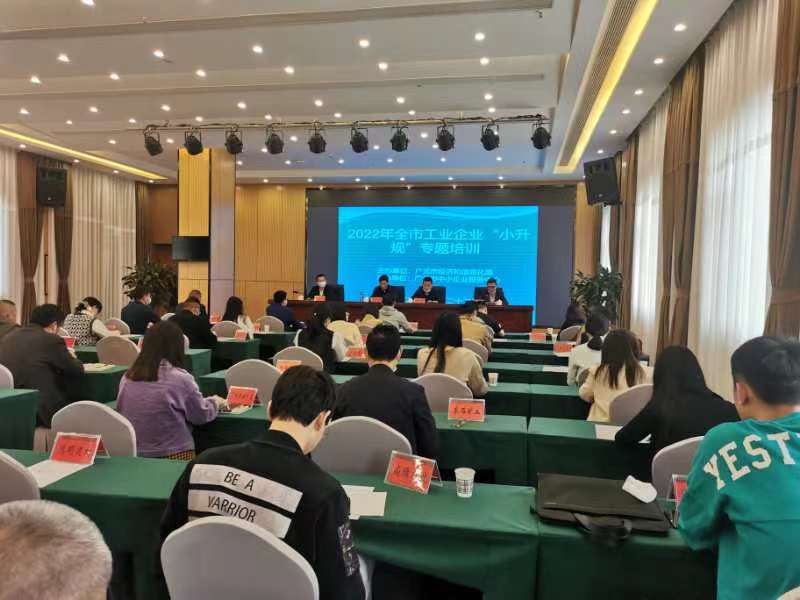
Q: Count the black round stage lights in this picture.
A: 10